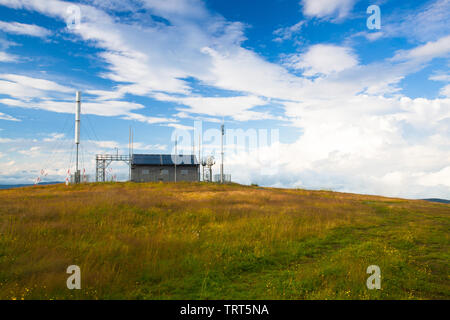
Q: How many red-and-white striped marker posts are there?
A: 4